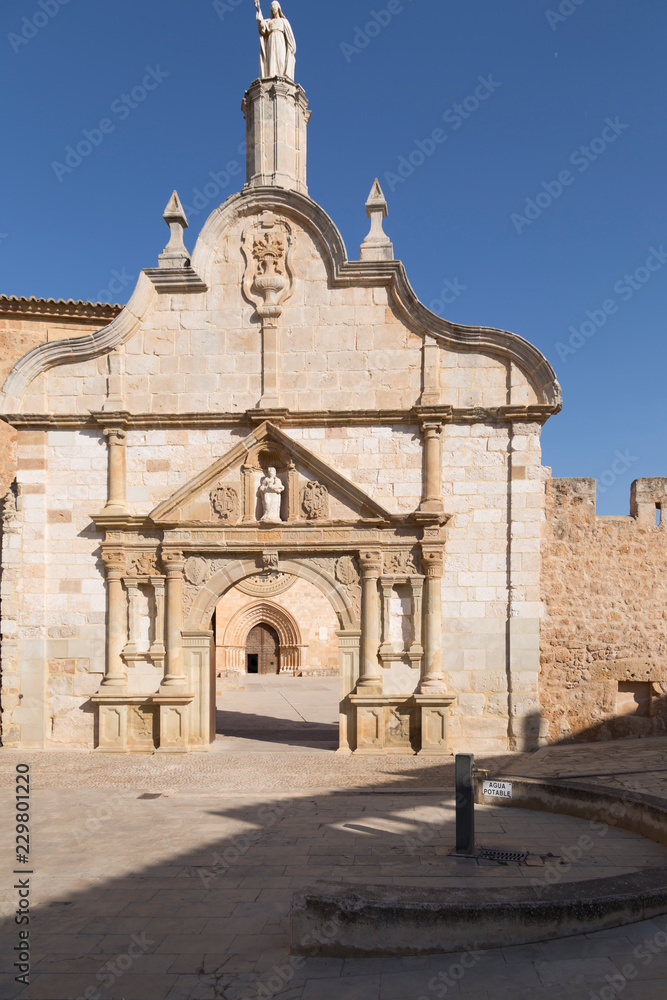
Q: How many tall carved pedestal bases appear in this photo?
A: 4